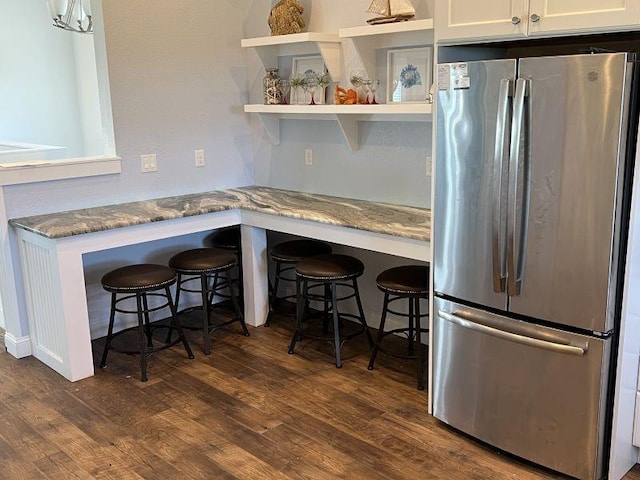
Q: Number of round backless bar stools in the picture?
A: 6